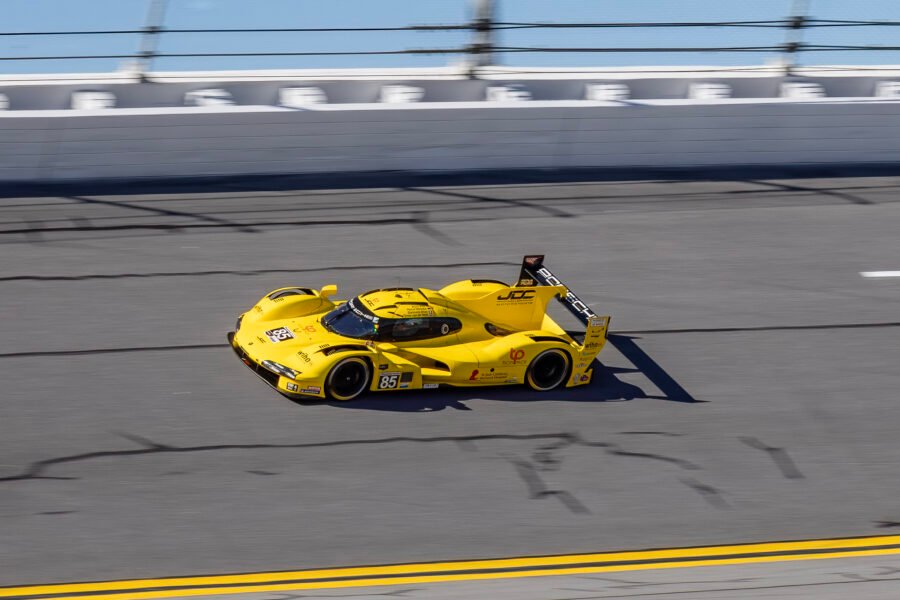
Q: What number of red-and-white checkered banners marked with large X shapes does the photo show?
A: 0